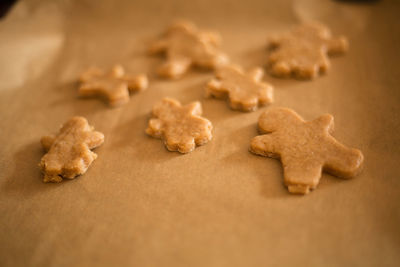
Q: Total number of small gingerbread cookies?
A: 4